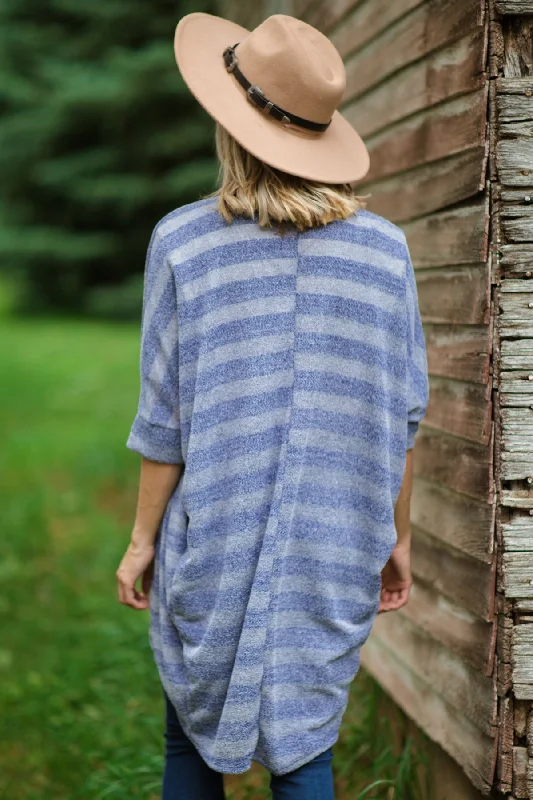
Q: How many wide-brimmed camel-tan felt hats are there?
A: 1